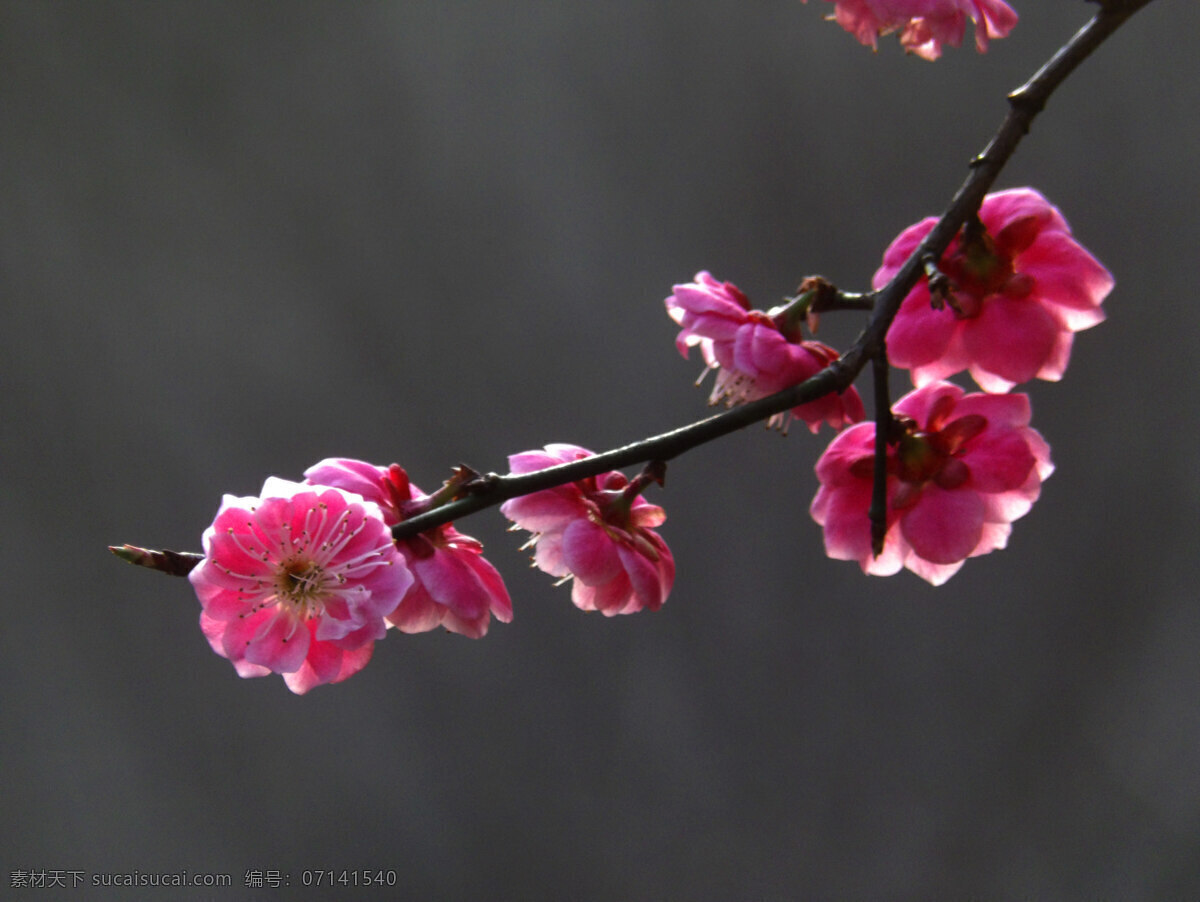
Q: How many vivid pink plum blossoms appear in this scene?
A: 7